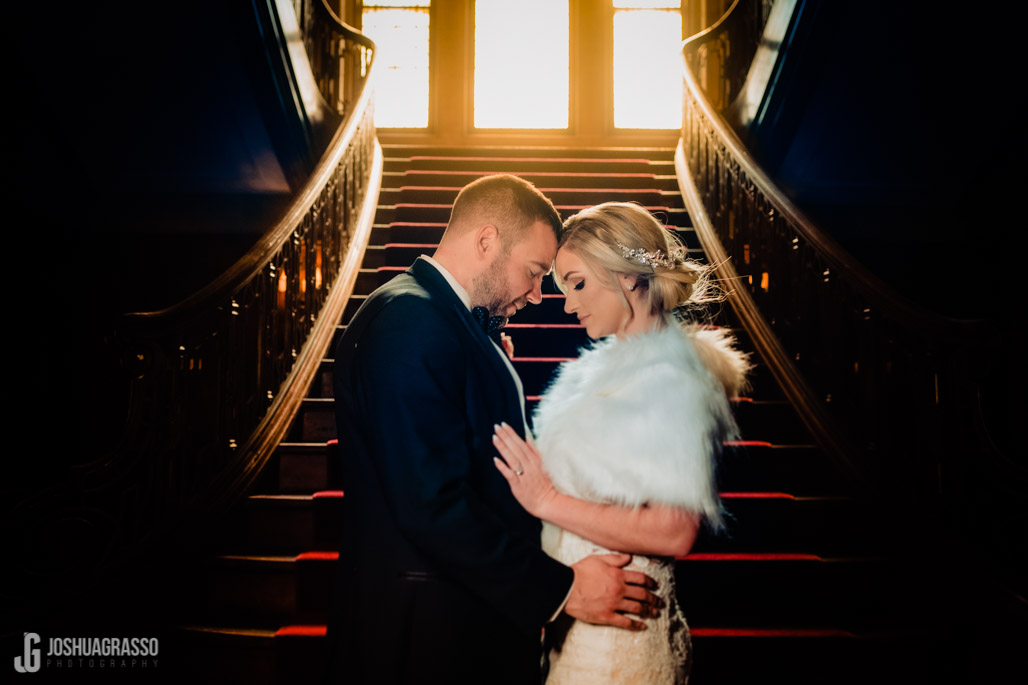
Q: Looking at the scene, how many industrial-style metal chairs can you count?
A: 0